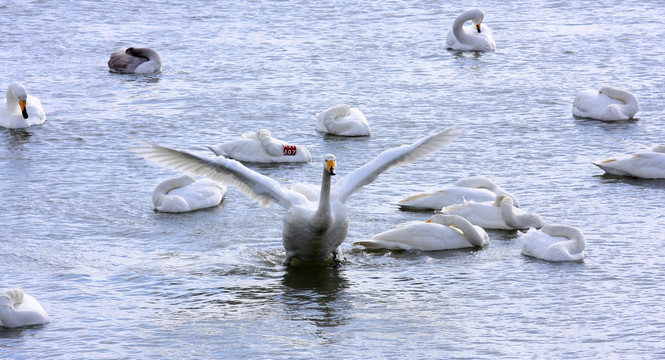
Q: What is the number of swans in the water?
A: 14